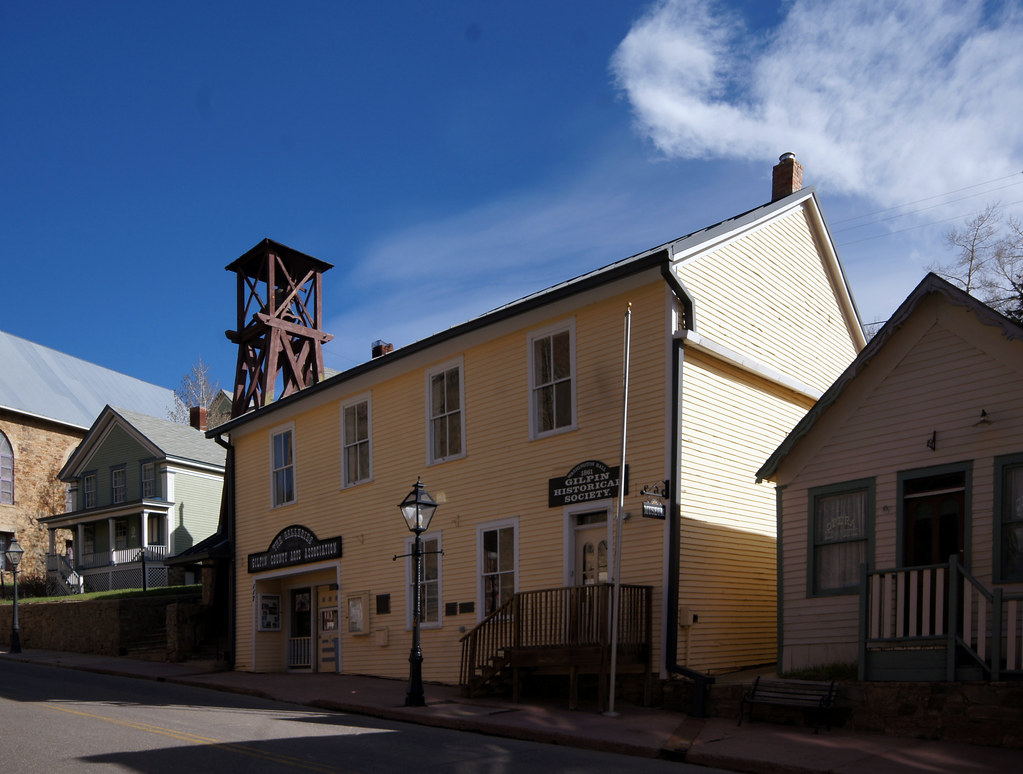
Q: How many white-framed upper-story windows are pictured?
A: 4